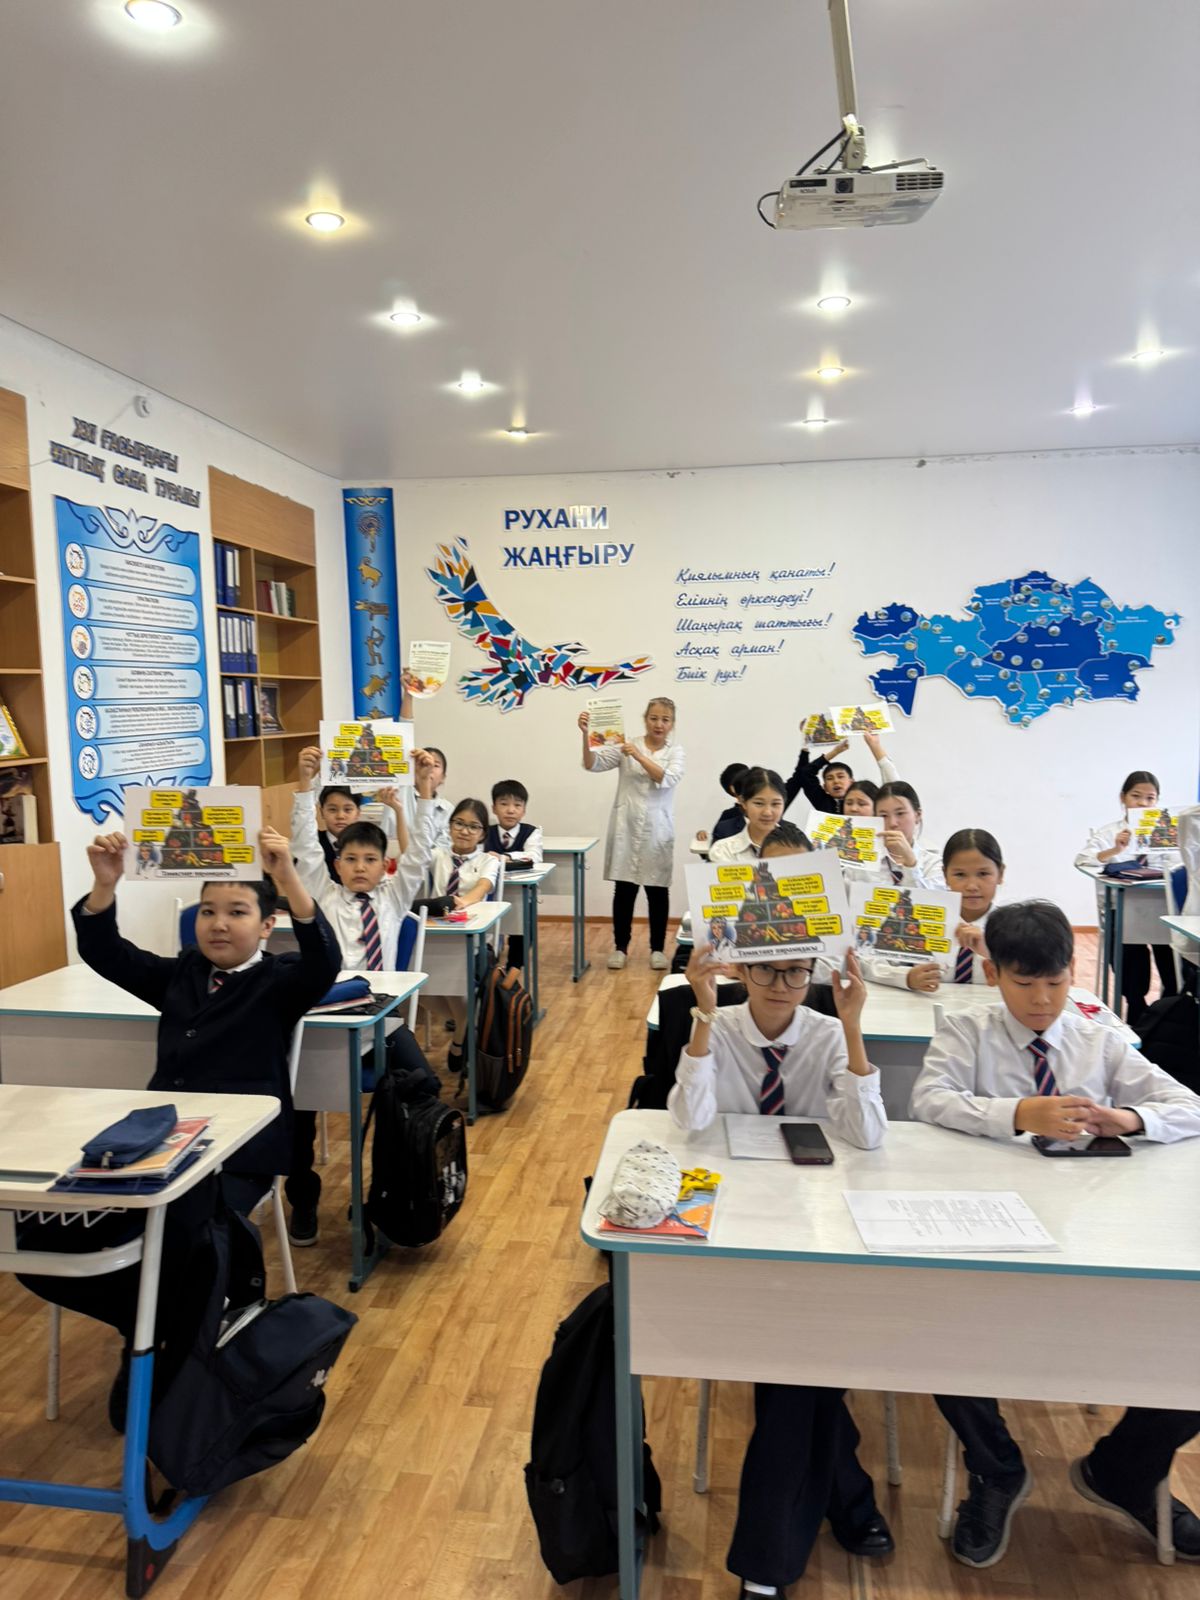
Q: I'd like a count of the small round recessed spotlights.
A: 10